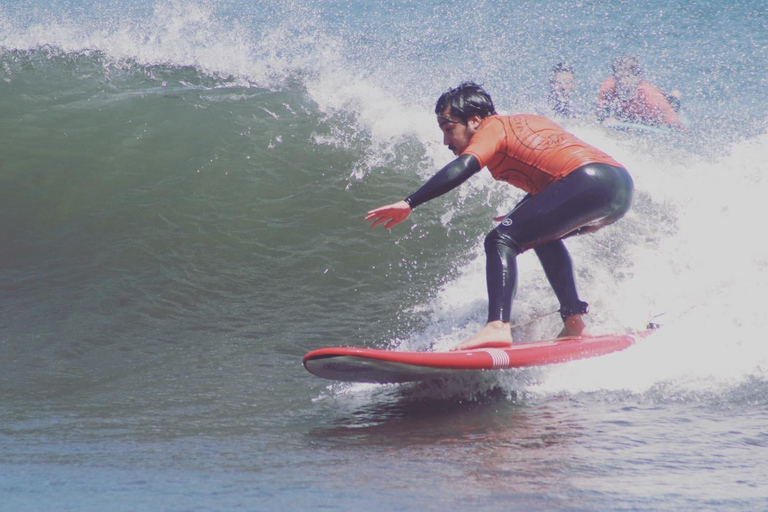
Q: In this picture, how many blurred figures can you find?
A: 2